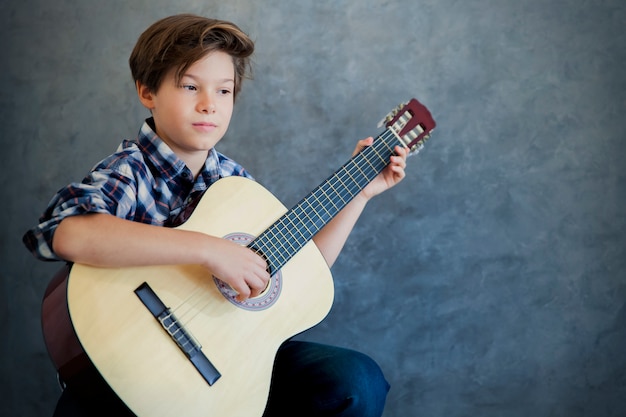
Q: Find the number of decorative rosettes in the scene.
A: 1